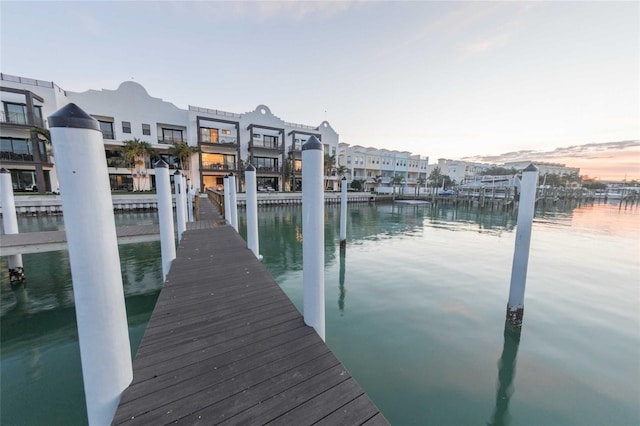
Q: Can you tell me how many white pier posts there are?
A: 12